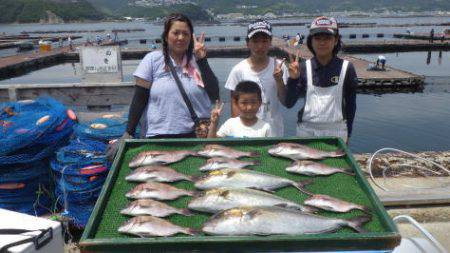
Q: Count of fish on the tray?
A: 13